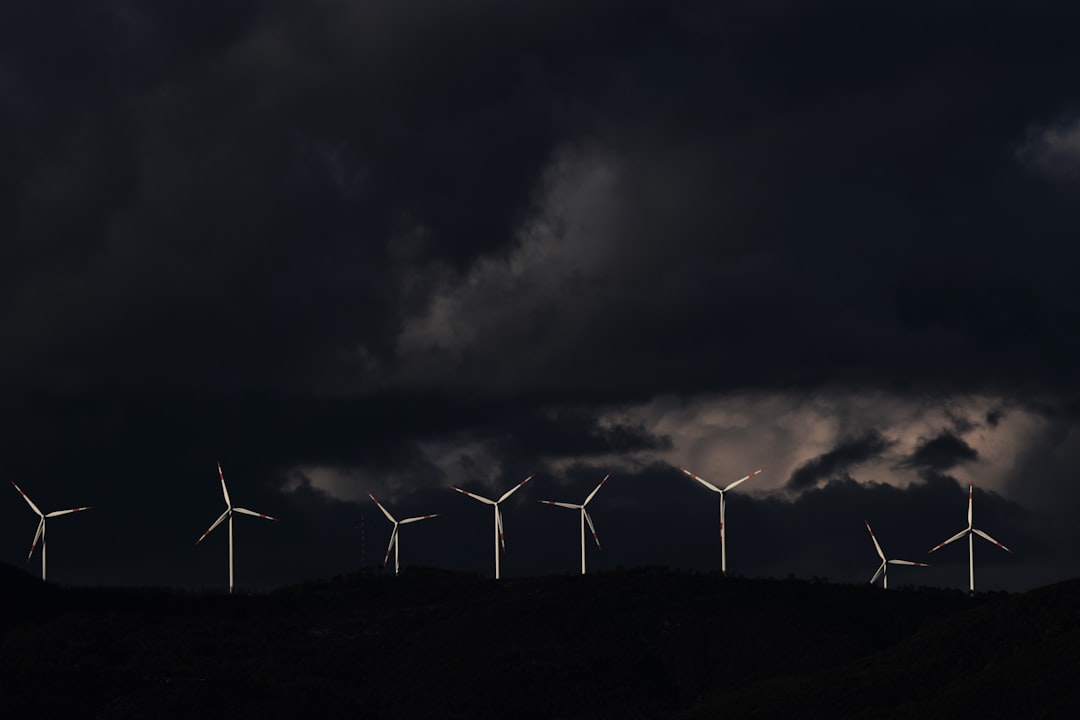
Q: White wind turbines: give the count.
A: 8